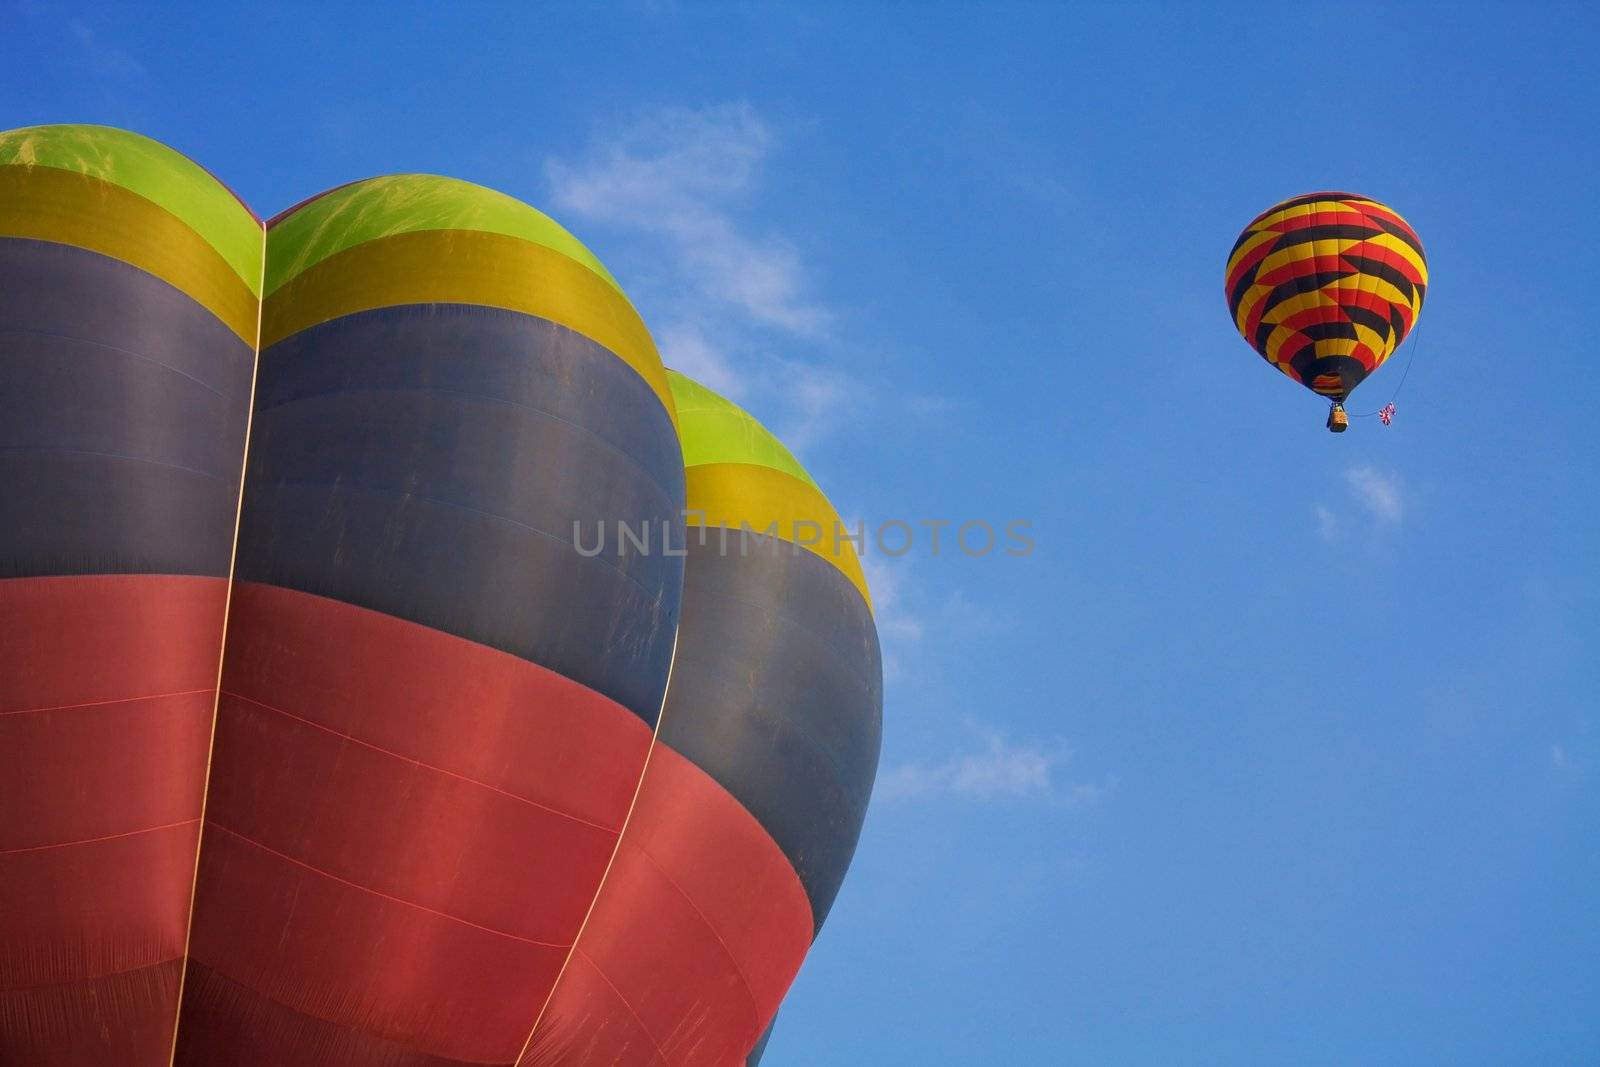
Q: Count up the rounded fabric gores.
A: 3